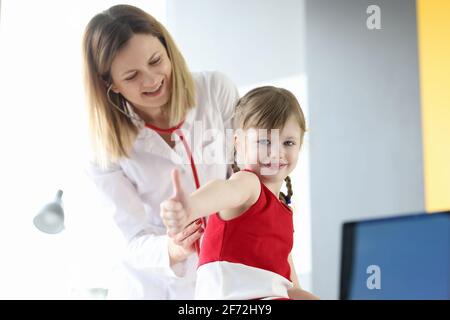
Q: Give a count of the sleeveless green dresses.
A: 0